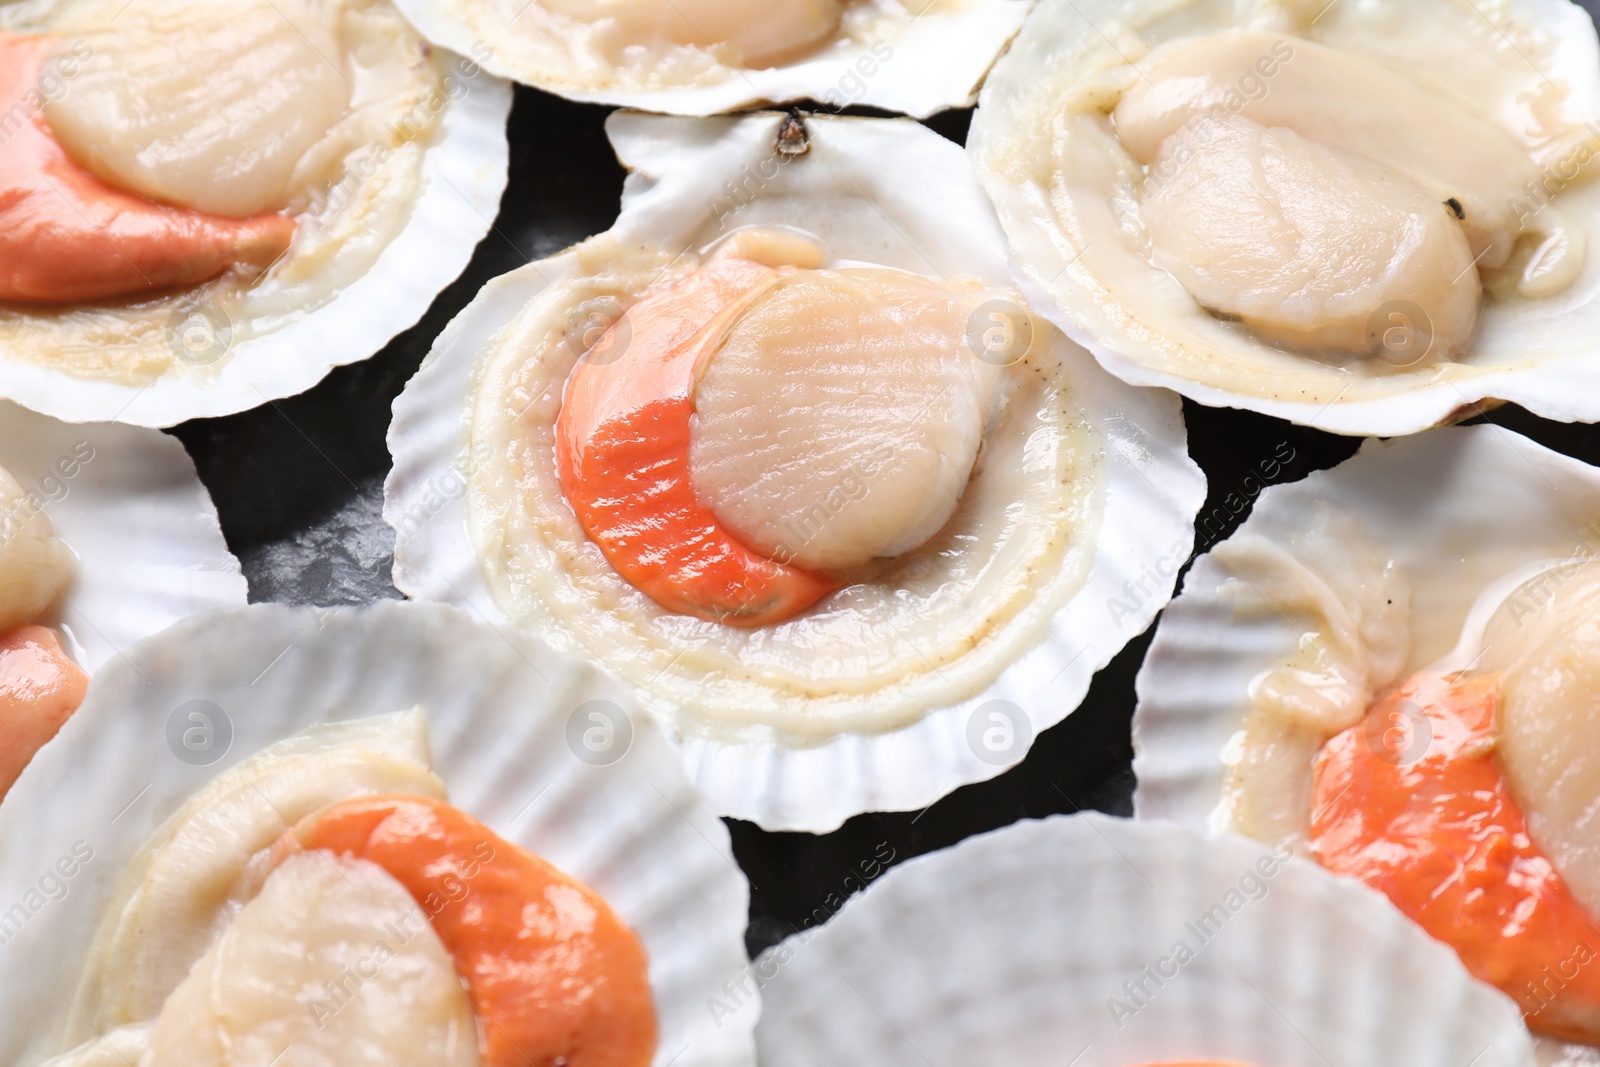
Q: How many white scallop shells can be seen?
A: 8